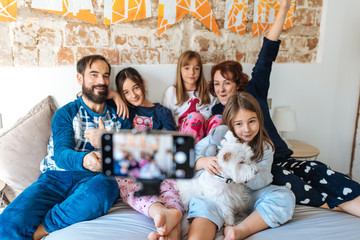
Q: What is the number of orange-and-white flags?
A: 6